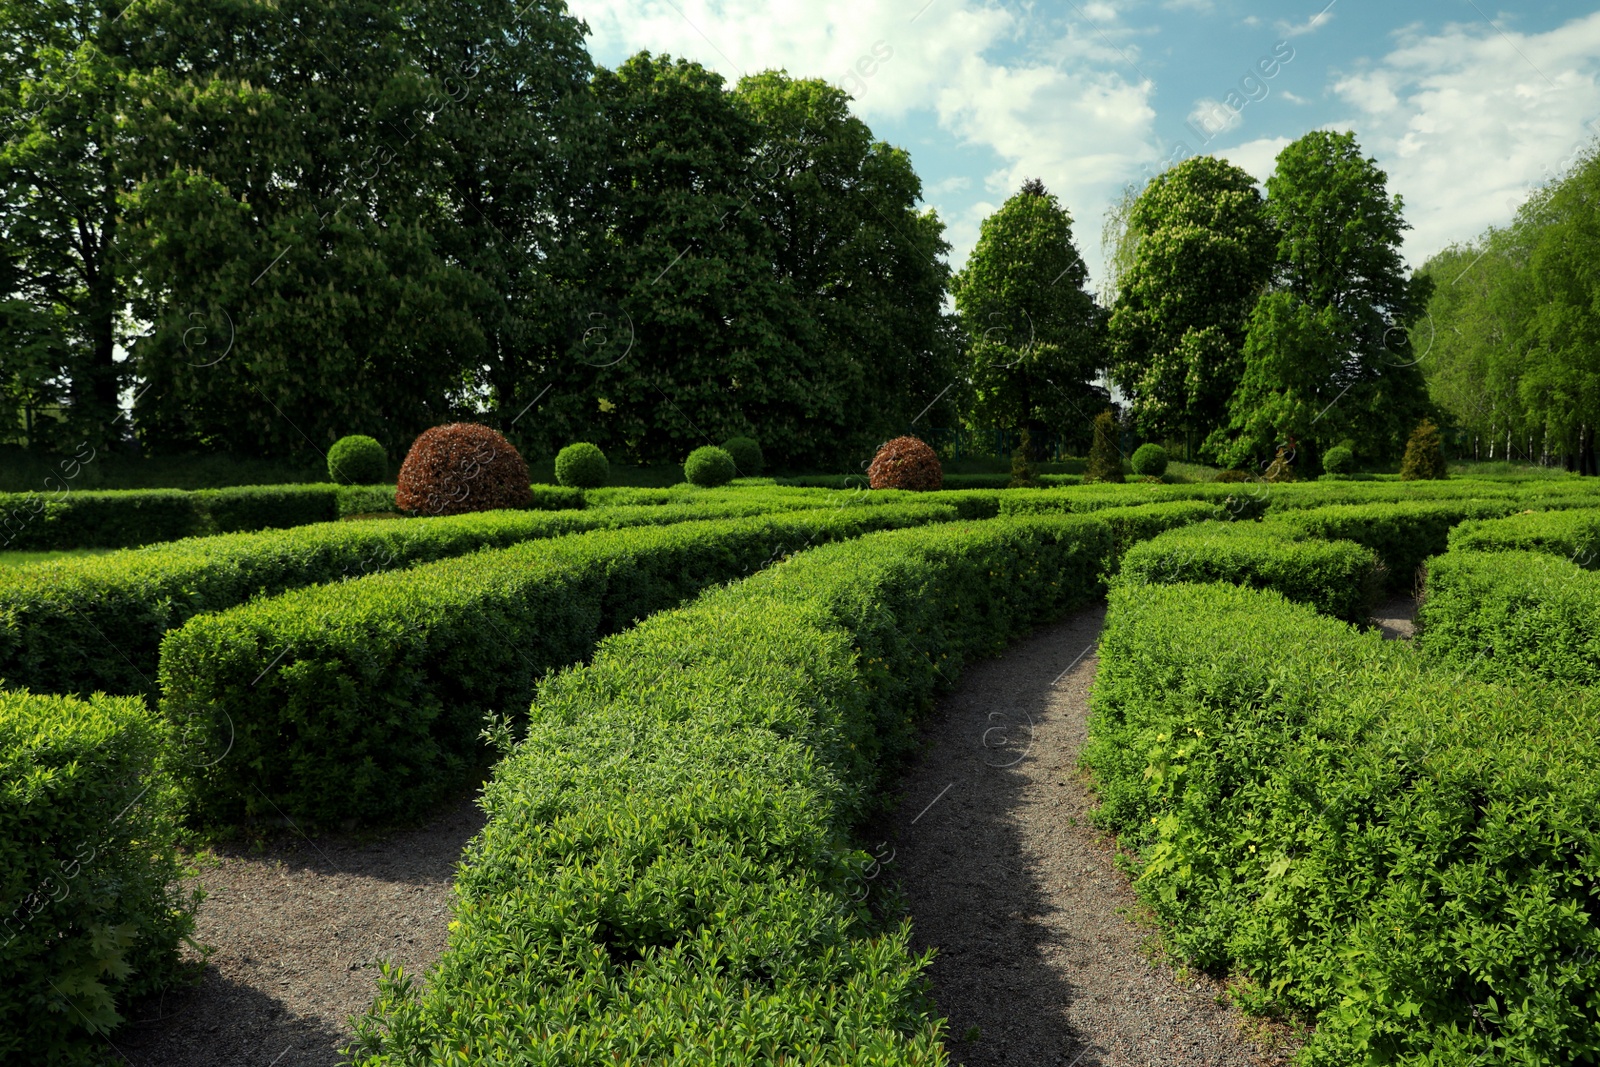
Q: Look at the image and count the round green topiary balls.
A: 6